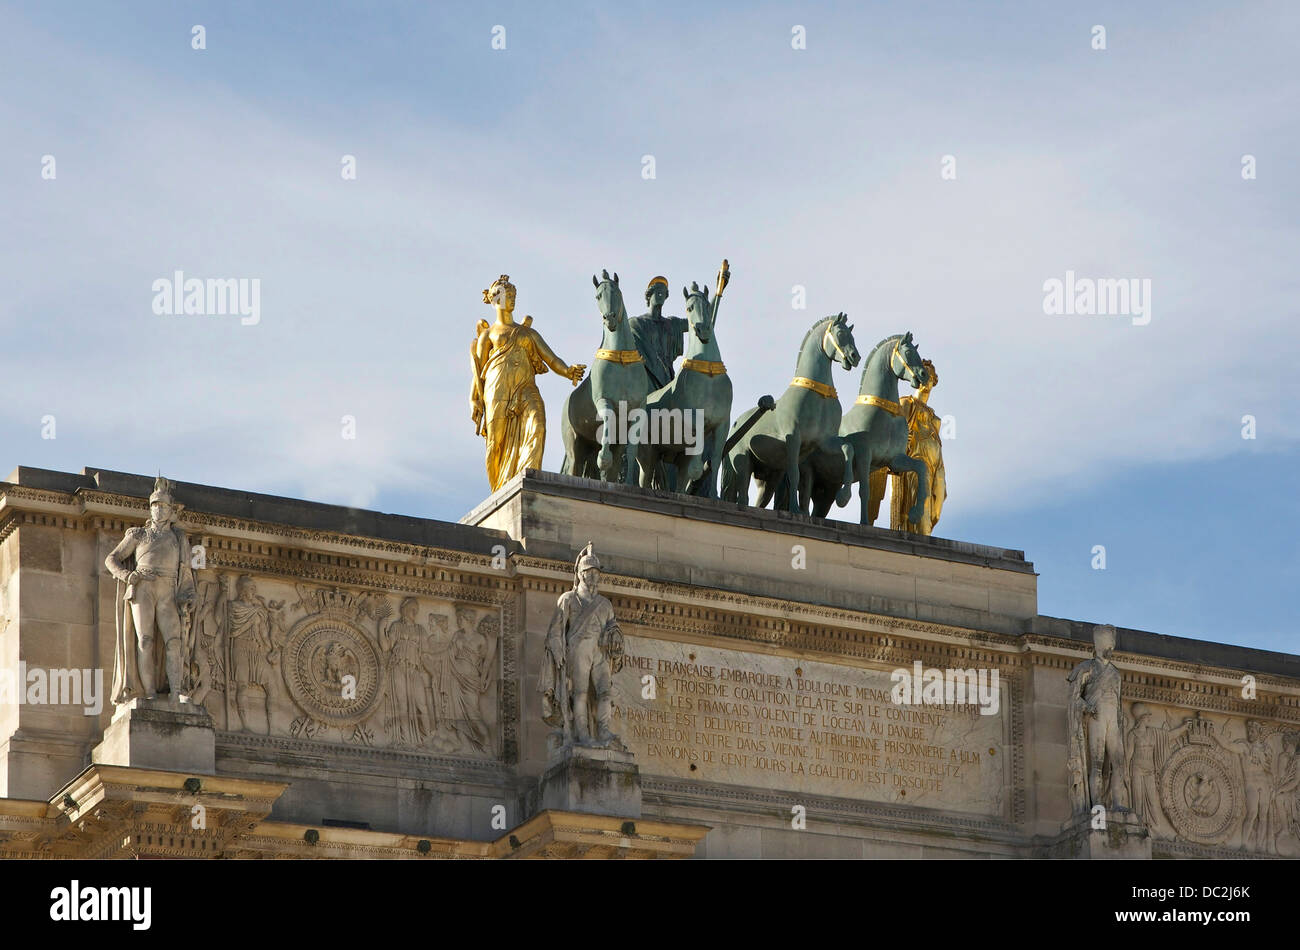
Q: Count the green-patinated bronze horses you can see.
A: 4